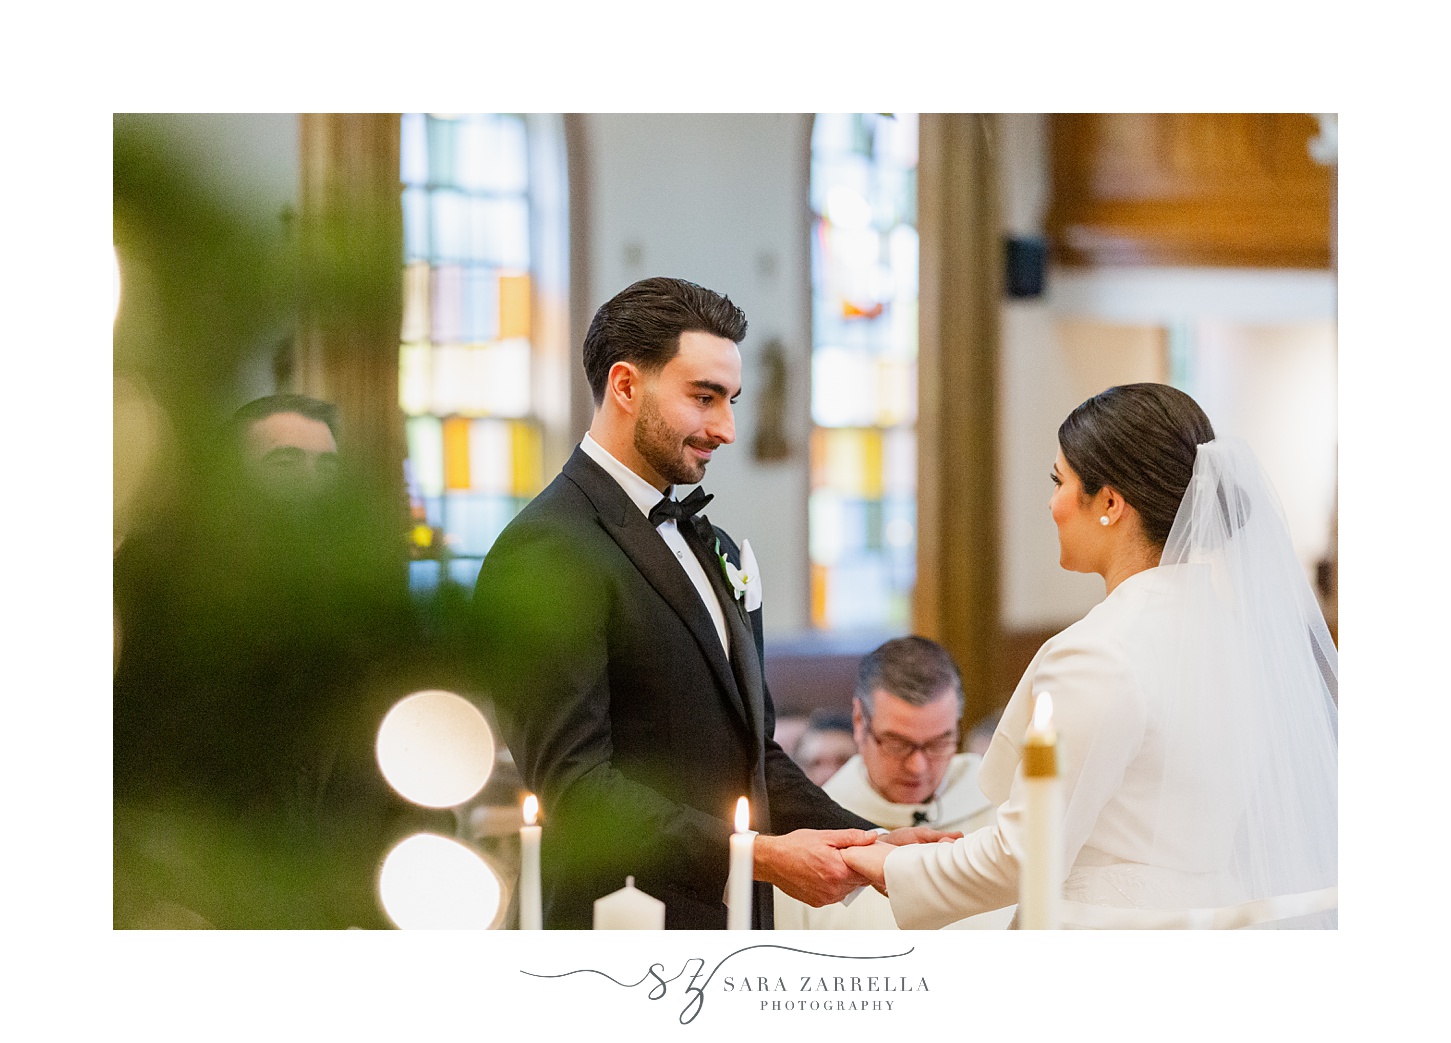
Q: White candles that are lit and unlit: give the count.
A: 4